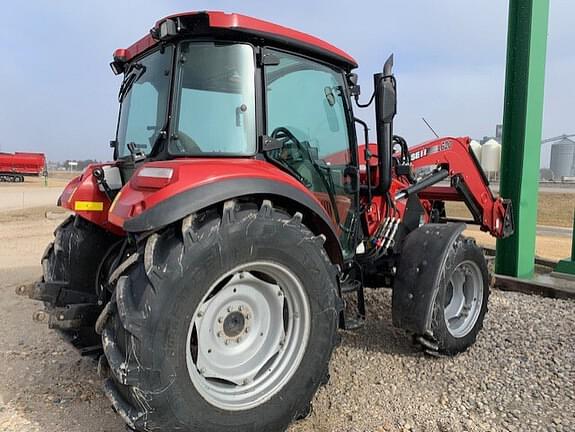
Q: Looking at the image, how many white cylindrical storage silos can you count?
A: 2